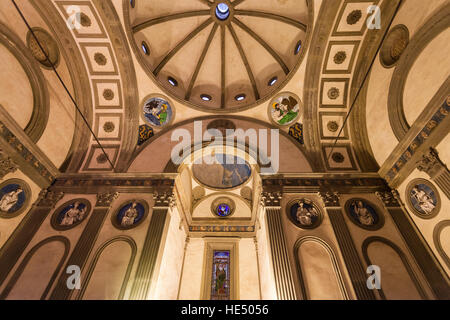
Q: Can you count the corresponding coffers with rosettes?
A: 10